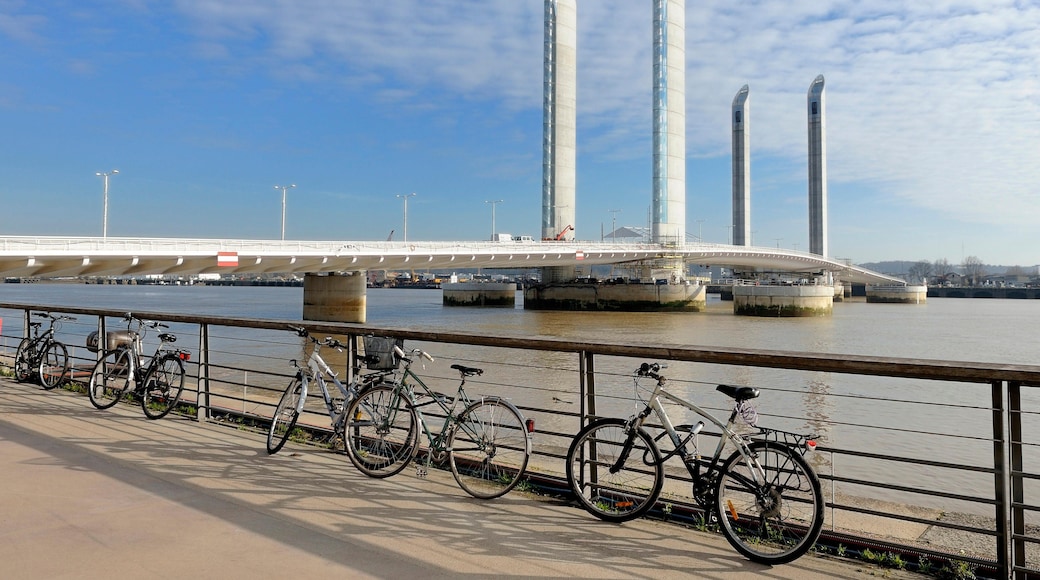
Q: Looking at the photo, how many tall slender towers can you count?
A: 4